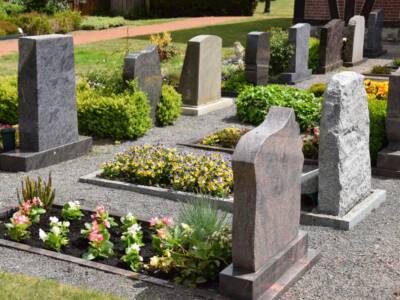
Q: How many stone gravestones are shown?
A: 11